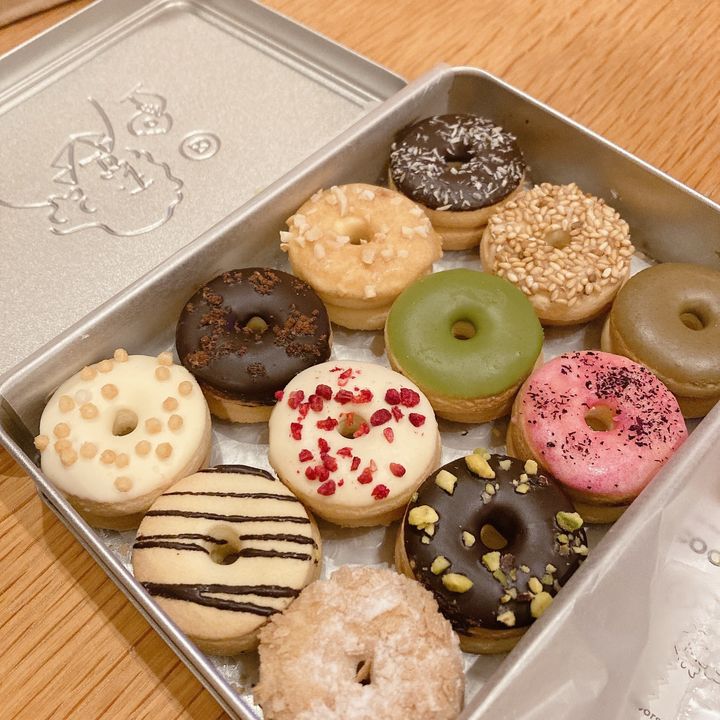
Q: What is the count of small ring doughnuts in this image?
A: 12